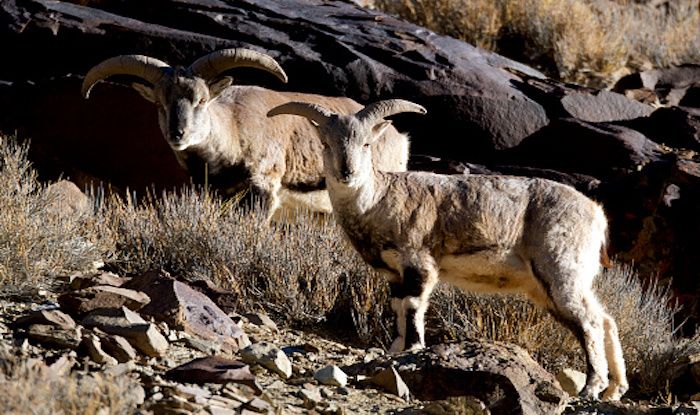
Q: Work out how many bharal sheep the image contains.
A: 2